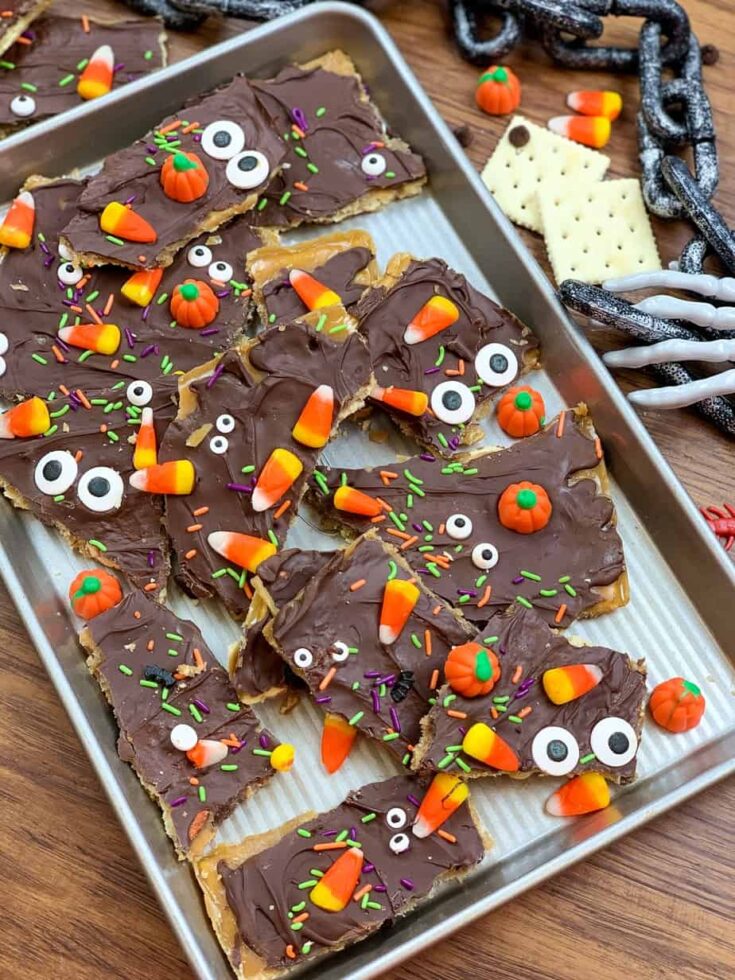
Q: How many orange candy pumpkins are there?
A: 8